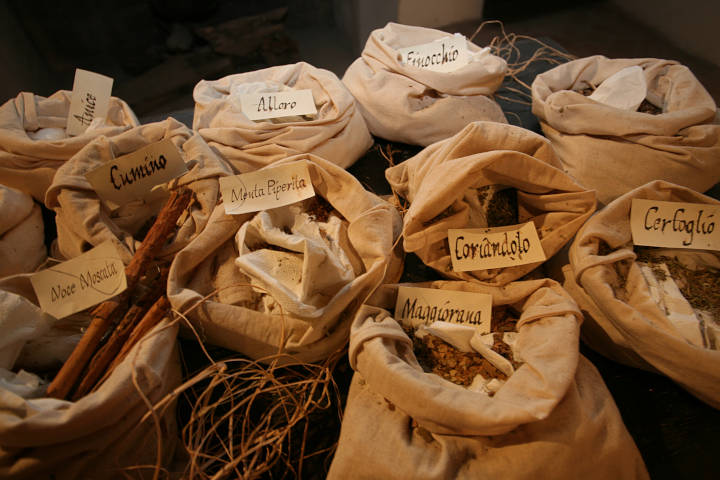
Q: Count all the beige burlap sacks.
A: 11